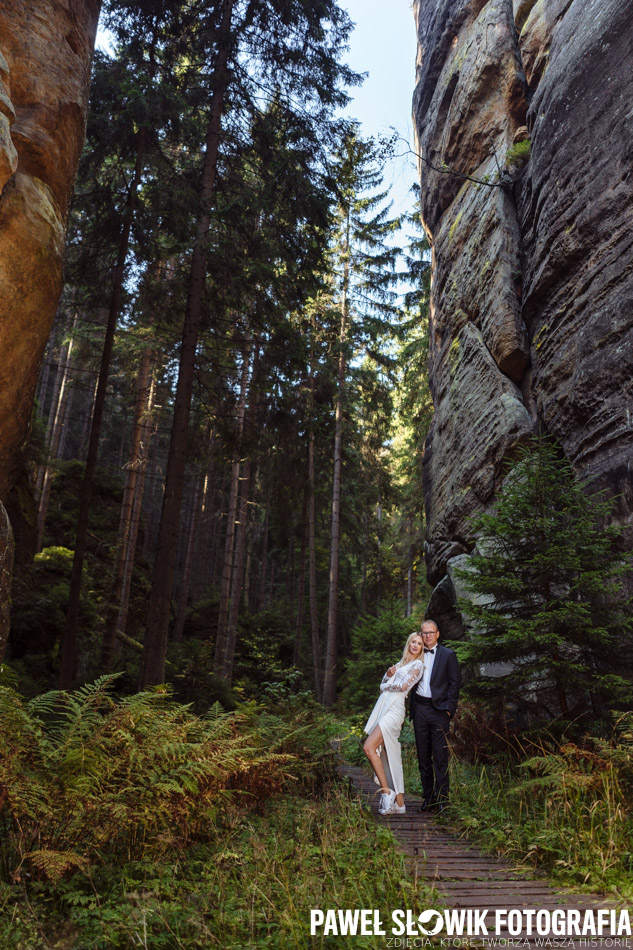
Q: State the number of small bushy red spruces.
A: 2